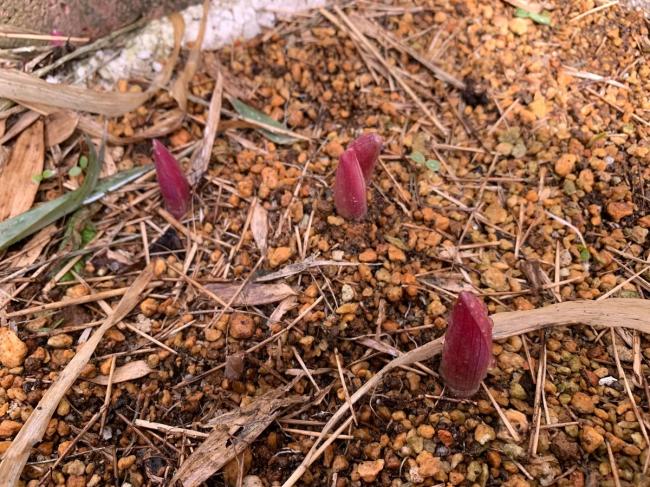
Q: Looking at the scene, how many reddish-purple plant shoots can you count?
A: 4